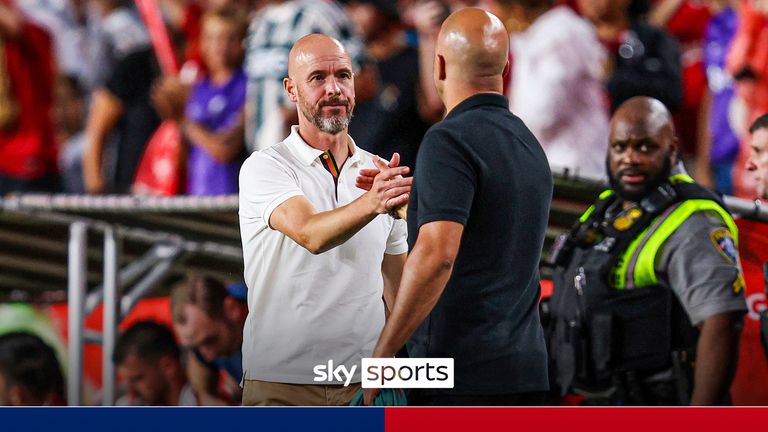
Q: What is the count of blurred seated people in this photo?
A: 3